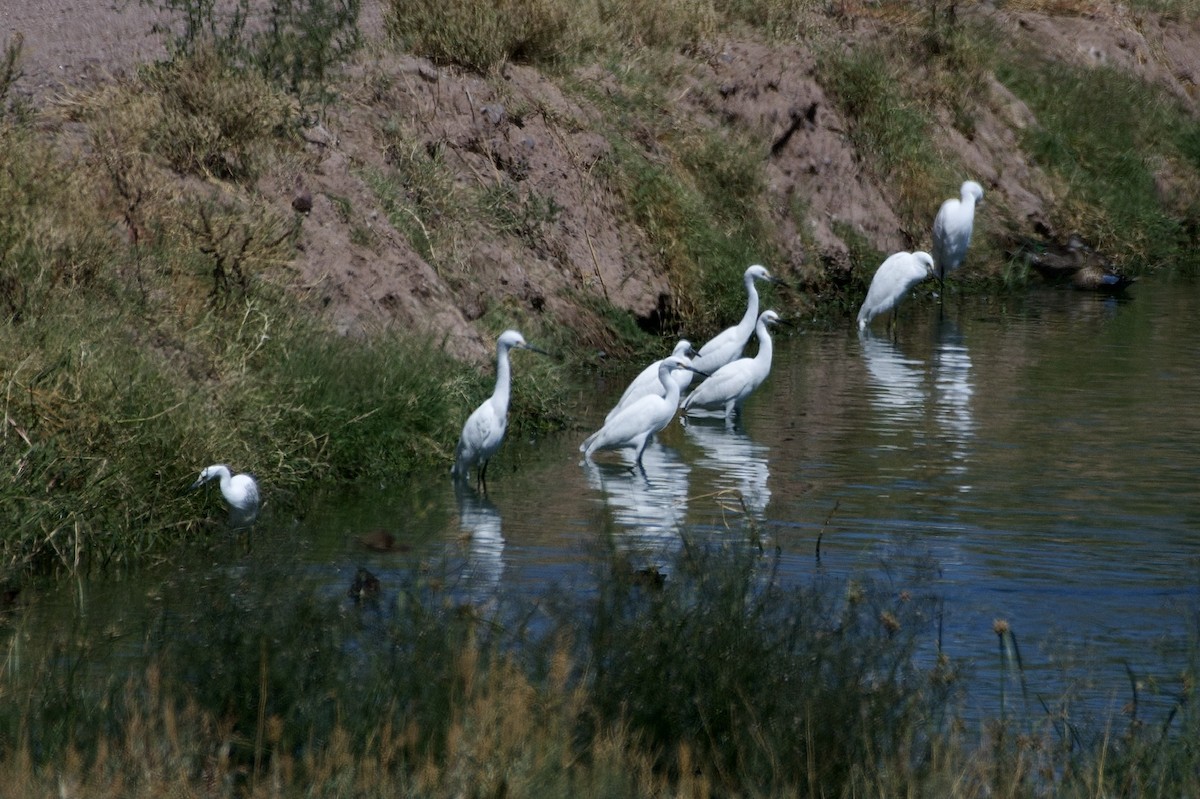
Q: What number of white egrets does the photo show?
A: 8